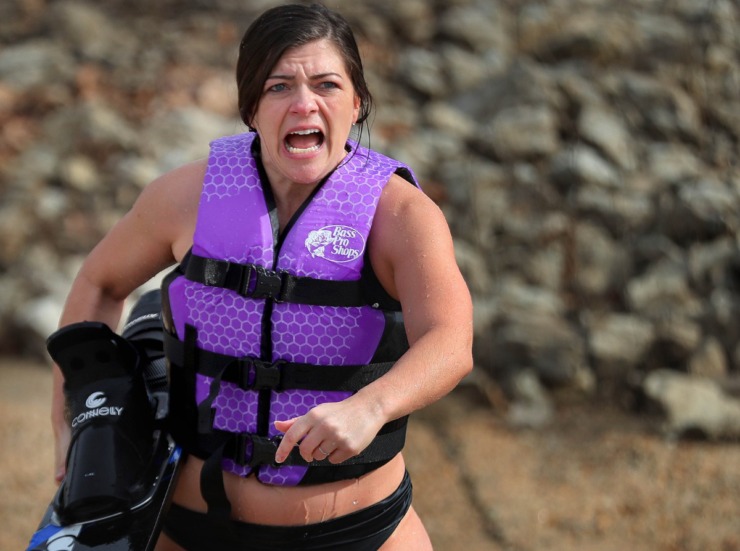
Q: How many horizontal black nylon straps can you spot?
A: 3